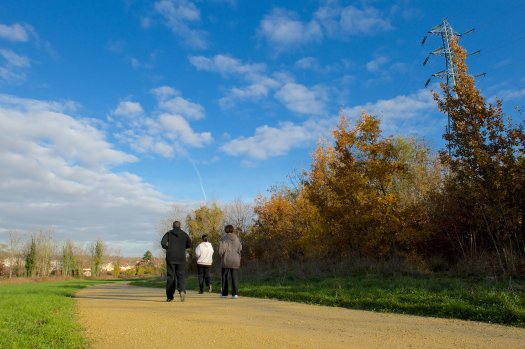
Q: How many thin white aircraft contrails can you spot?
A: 1